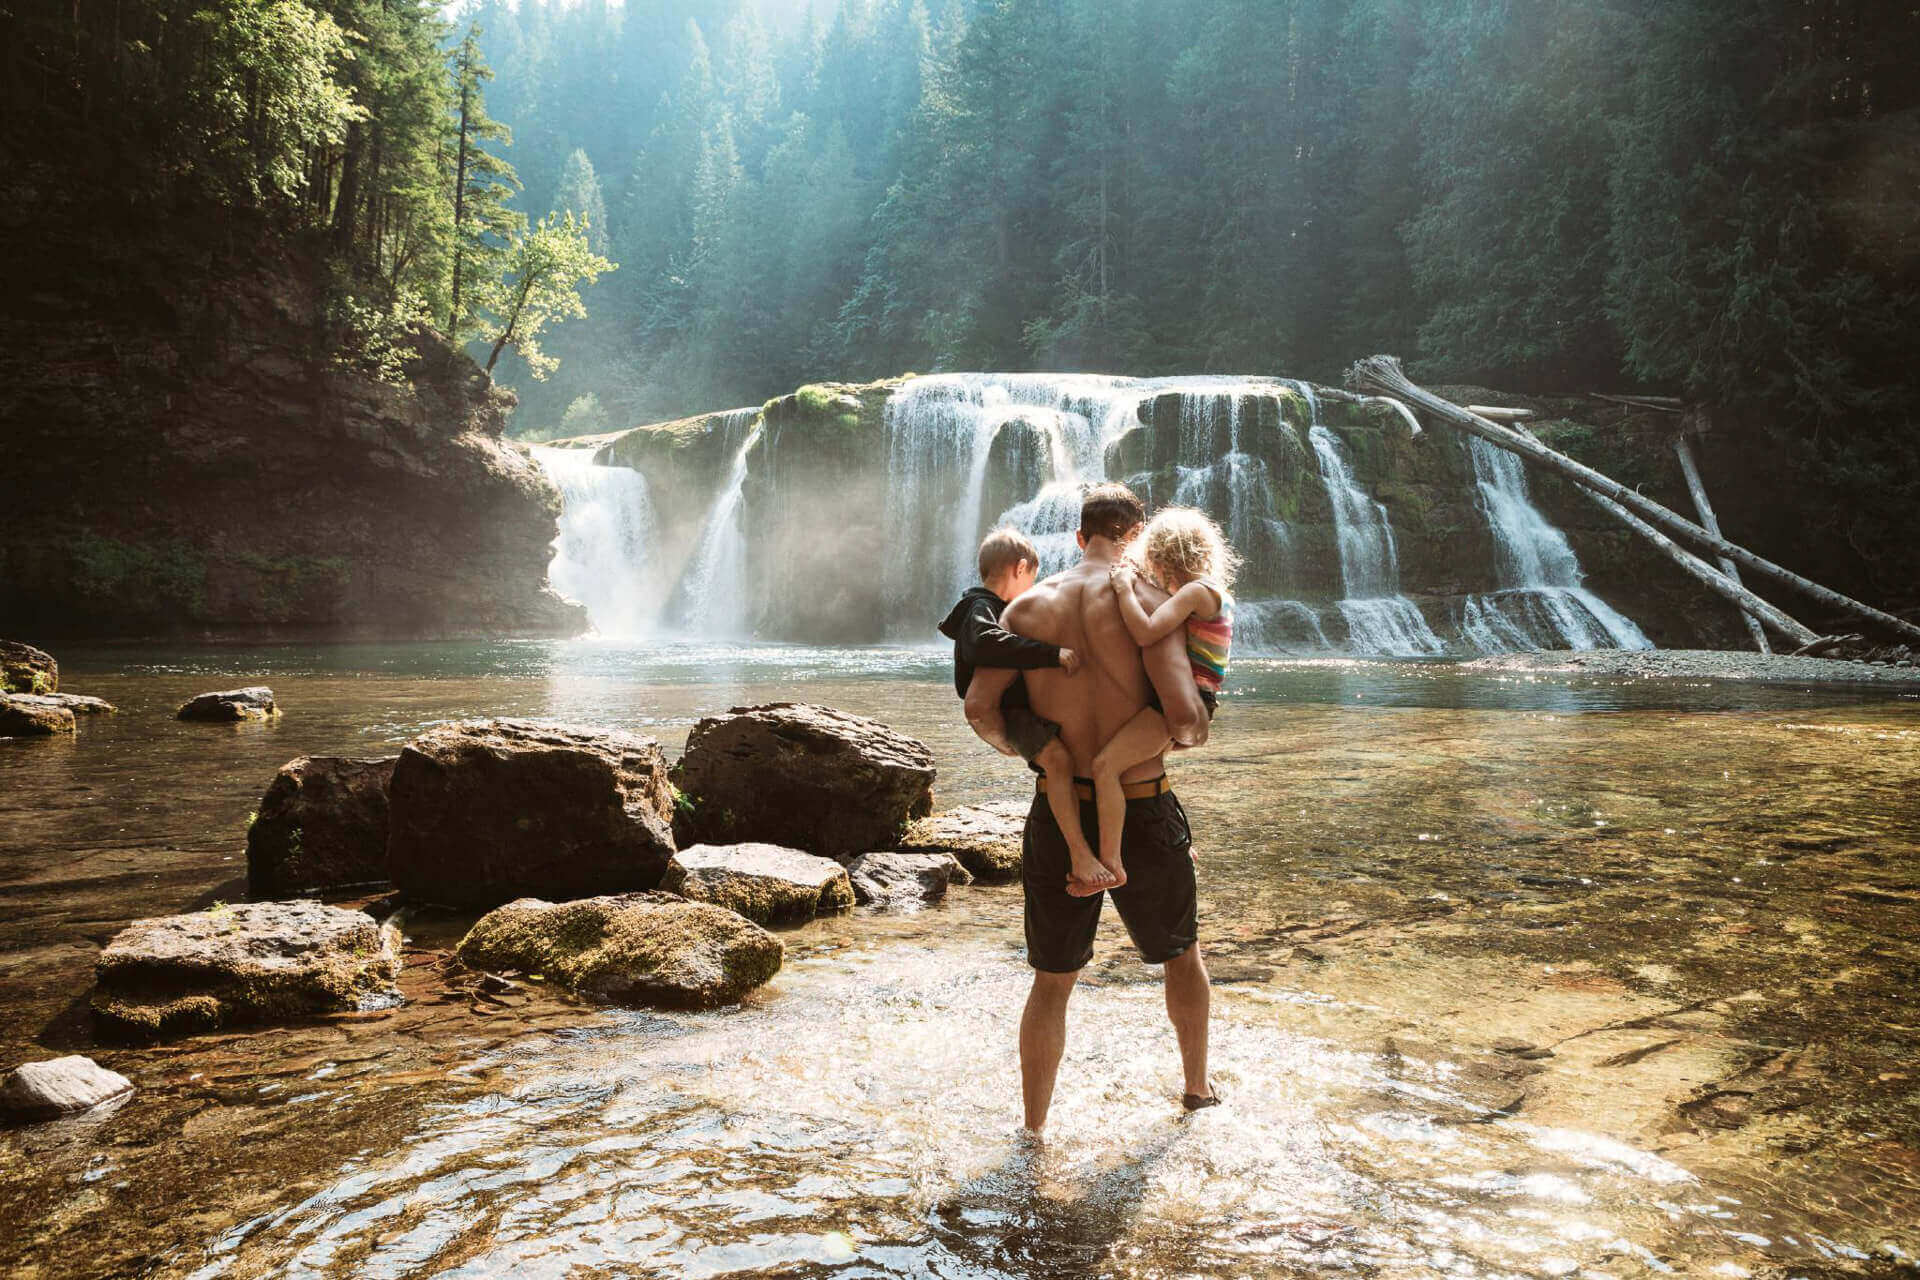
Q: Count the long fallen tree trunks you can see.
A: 3